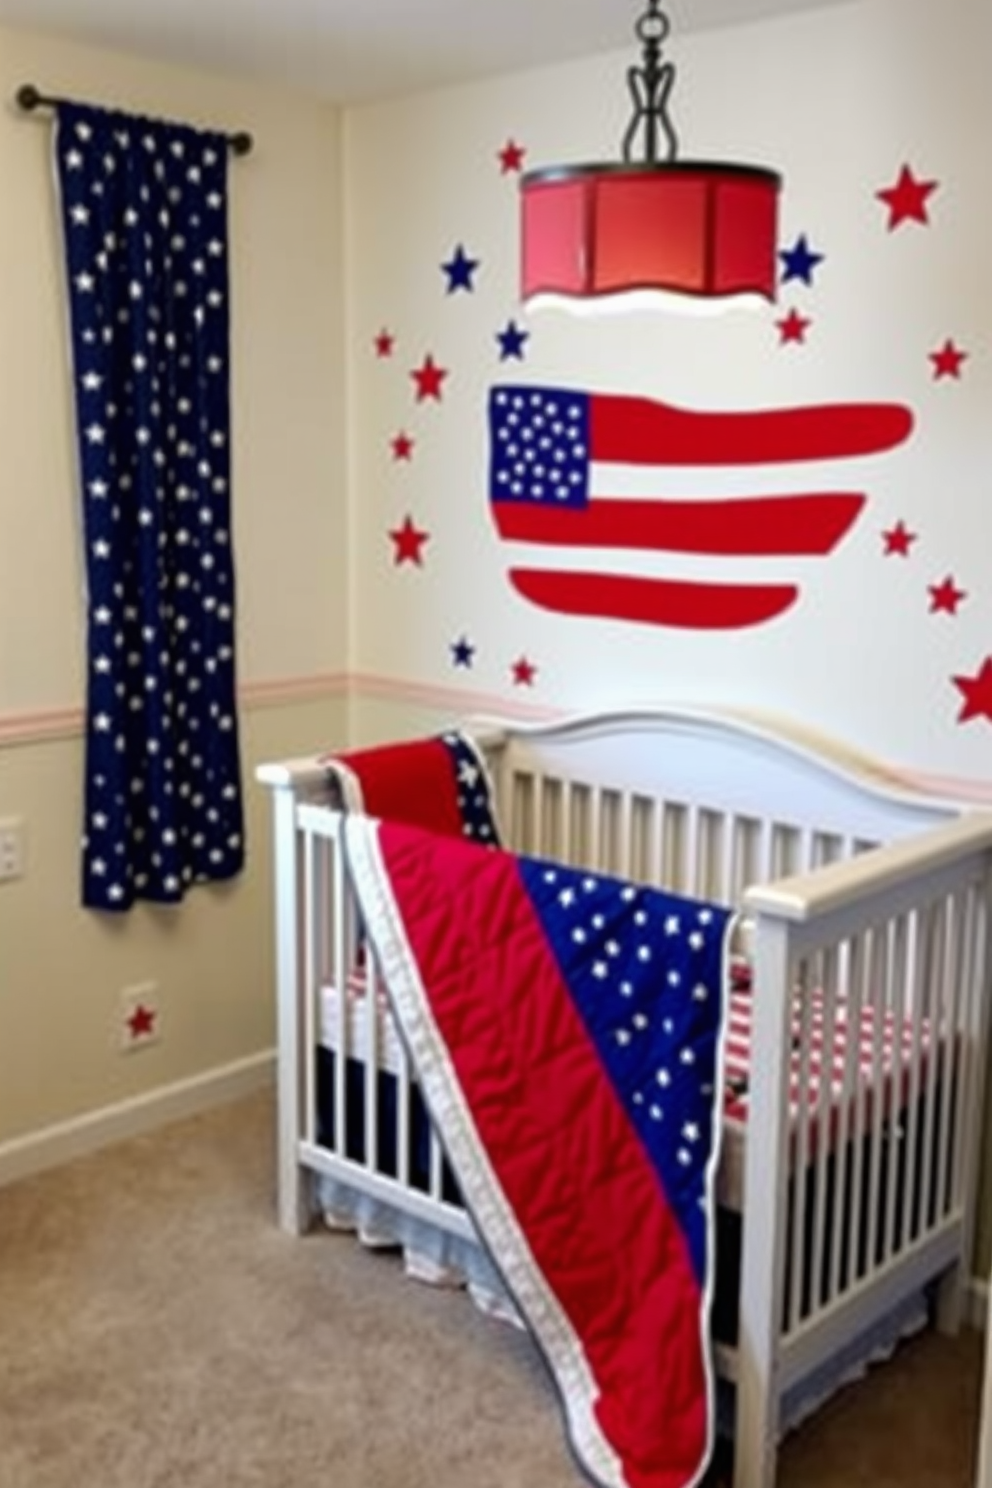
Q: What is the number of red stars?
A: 13